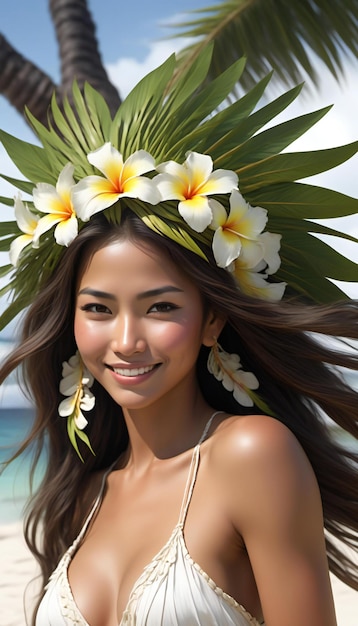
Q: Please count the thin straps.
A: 2